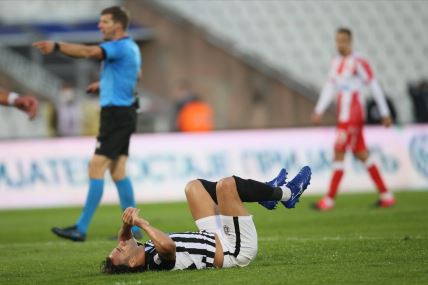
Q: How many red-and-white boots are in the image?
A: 2